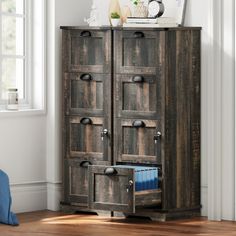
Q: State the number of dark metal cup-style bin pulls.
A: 8